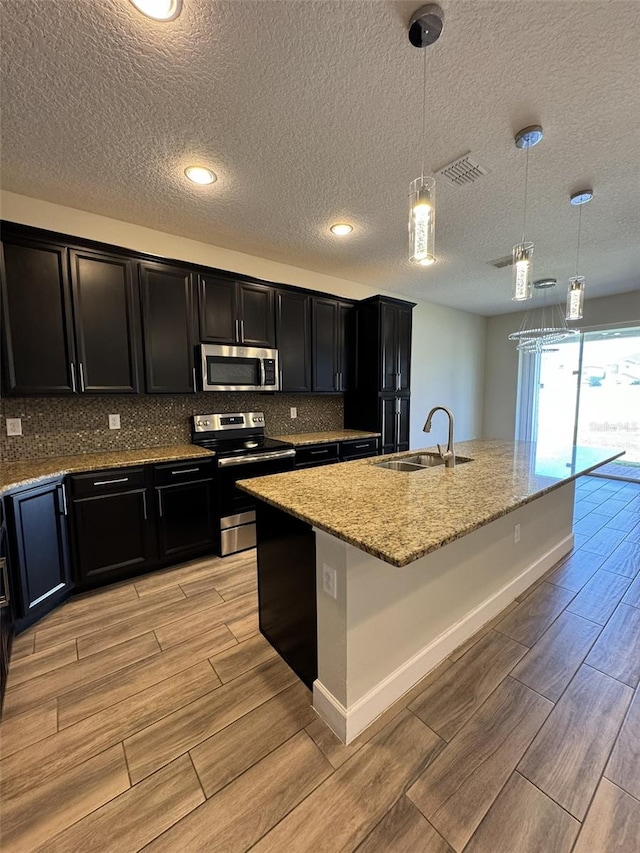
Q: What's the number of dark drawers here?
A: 4